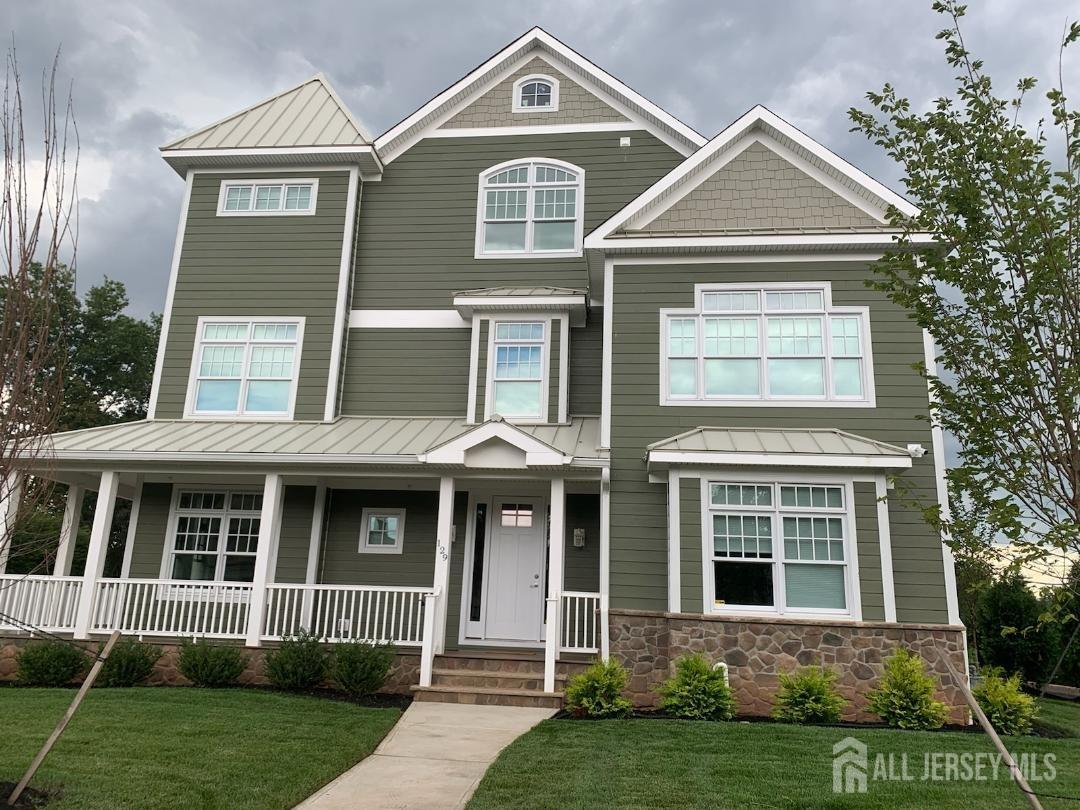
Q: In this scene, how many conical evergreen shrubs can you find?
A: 5